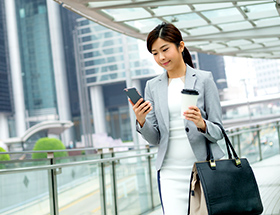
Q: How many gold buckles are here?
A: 2